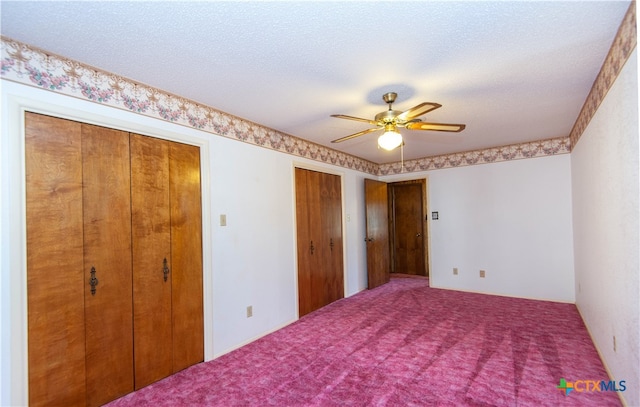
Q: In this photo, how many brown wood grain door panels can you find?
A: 10